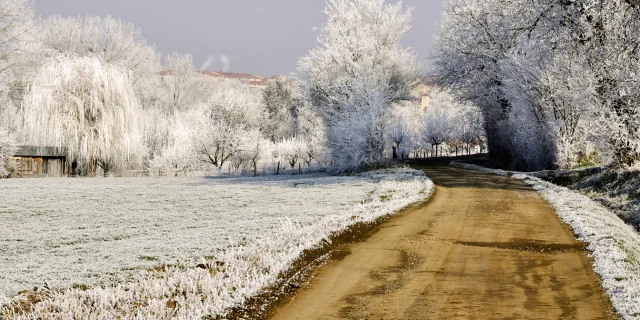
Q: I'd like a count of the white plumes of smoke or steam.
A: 2